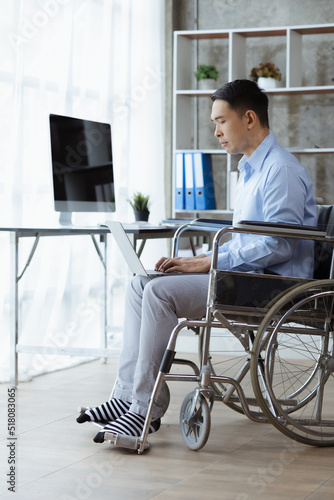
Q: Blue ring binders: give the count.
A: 3